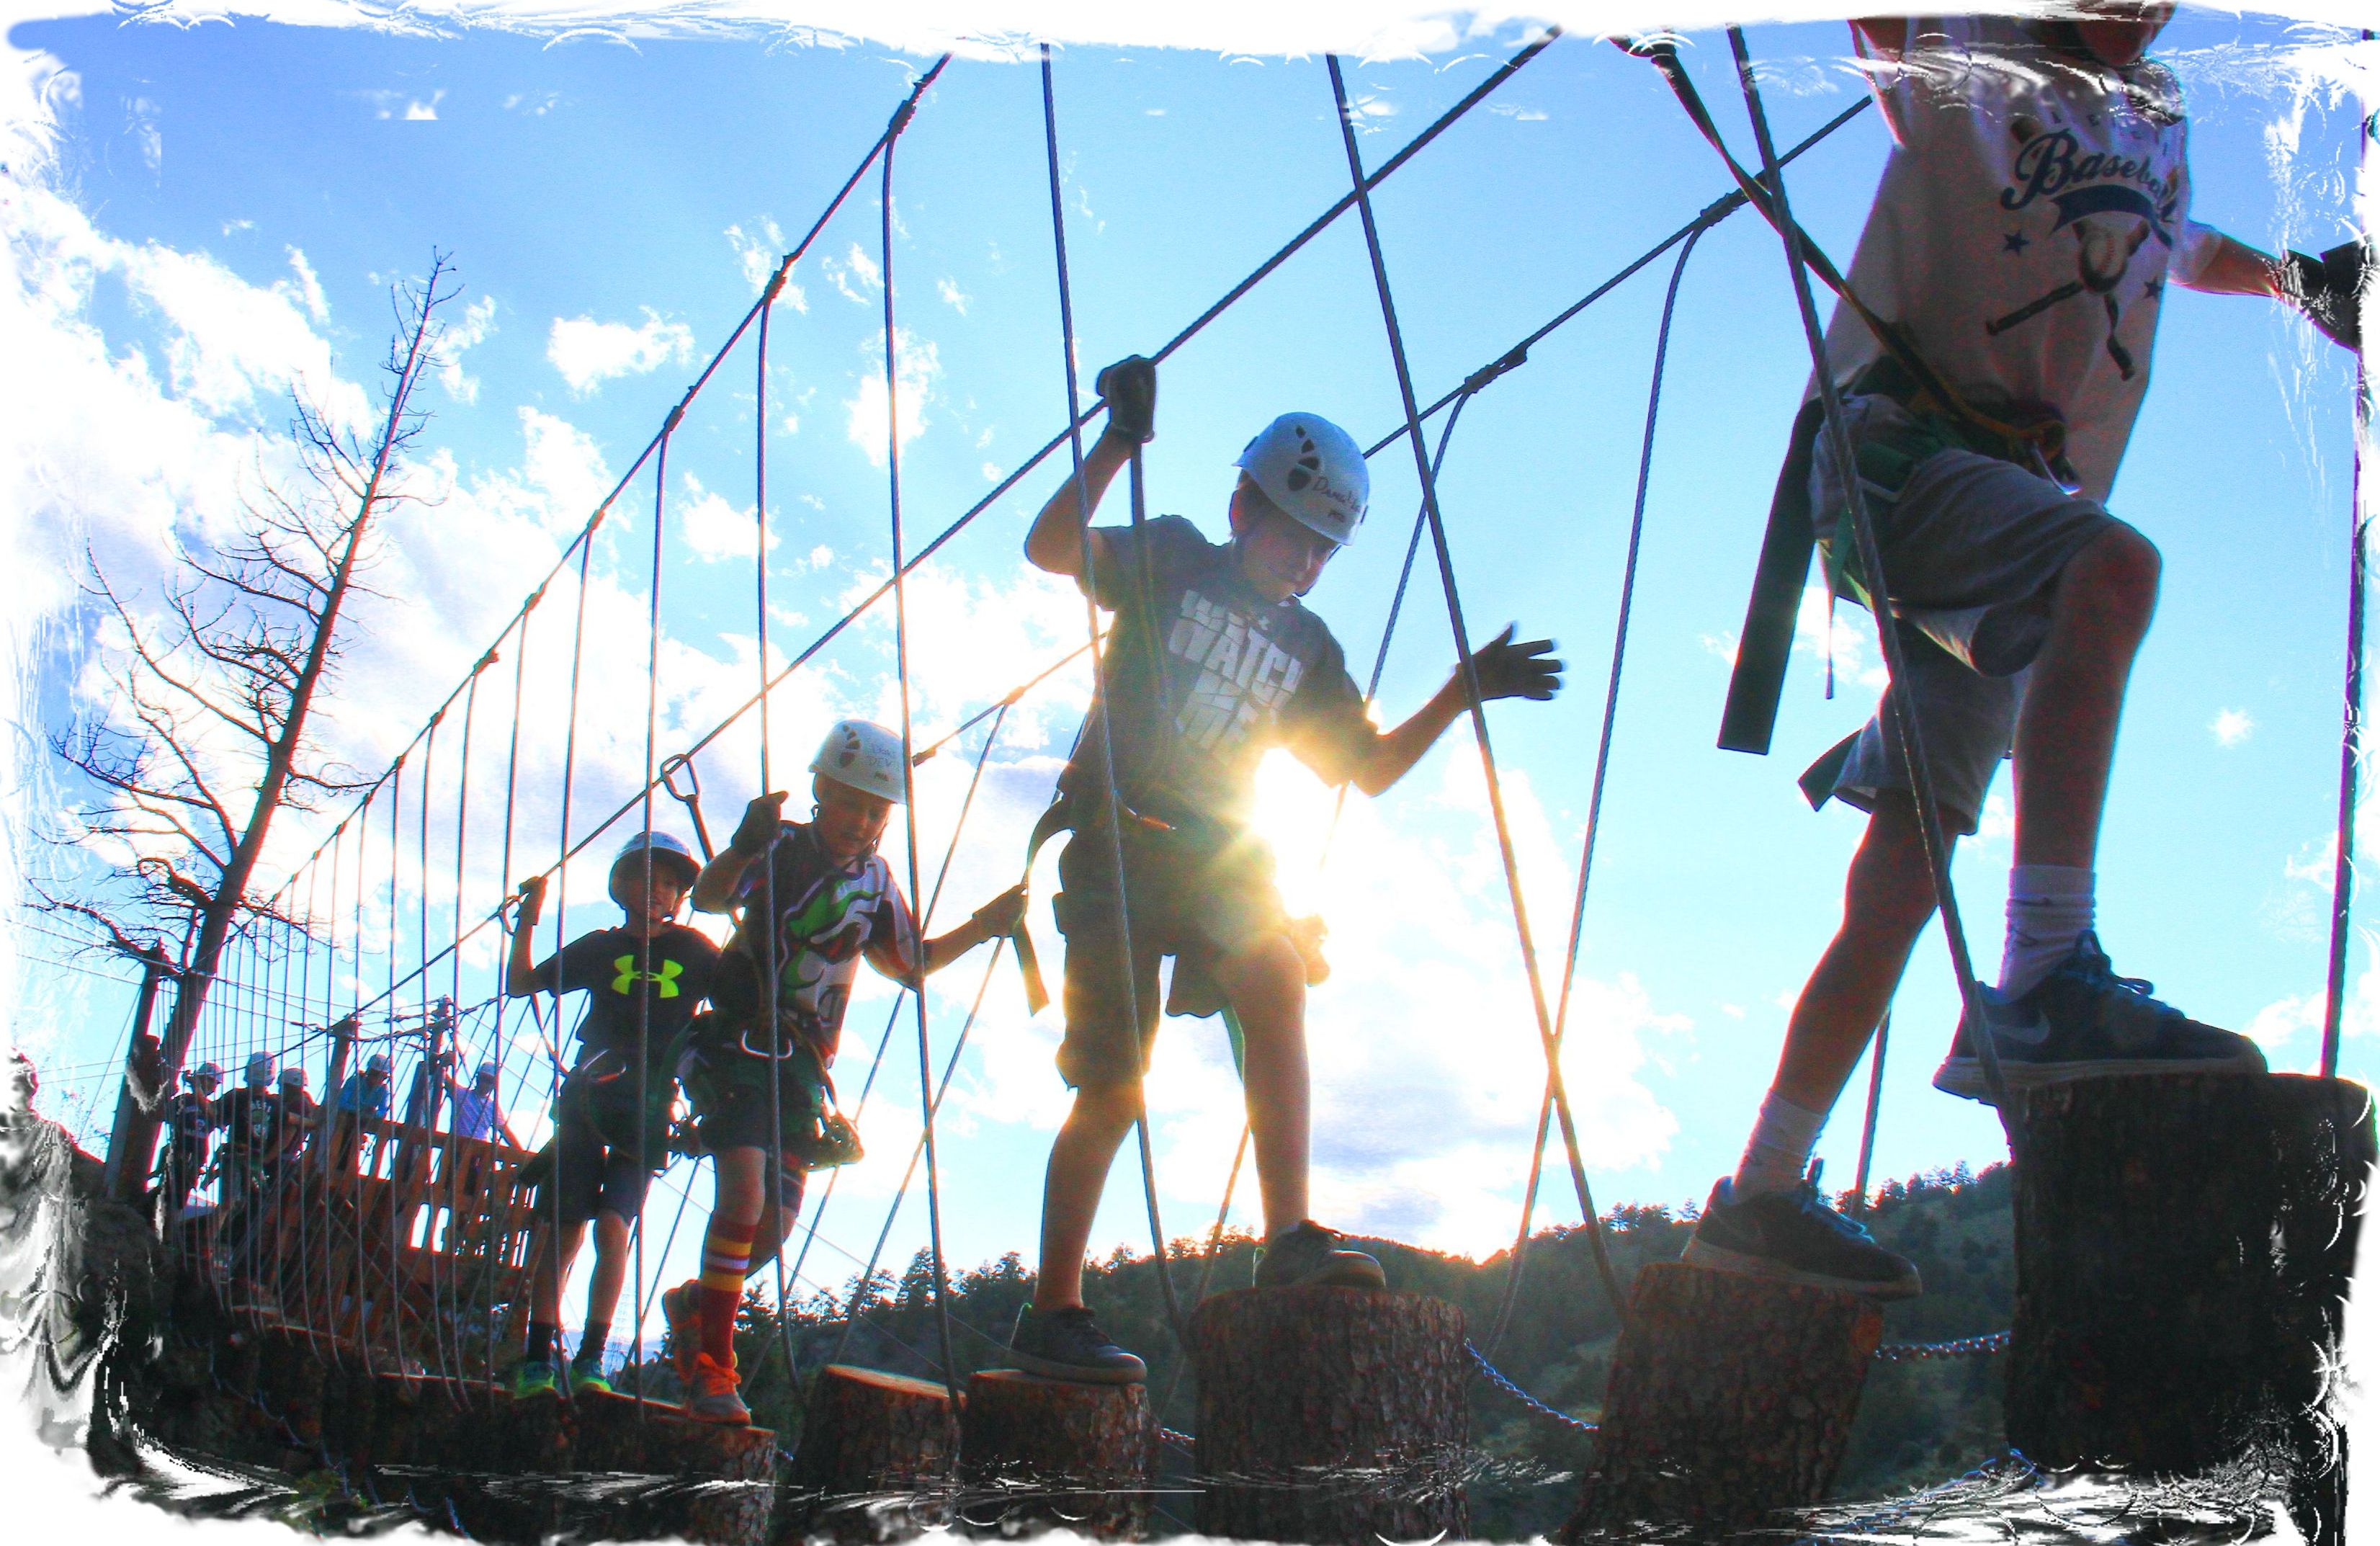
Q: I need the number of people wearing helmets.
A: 8